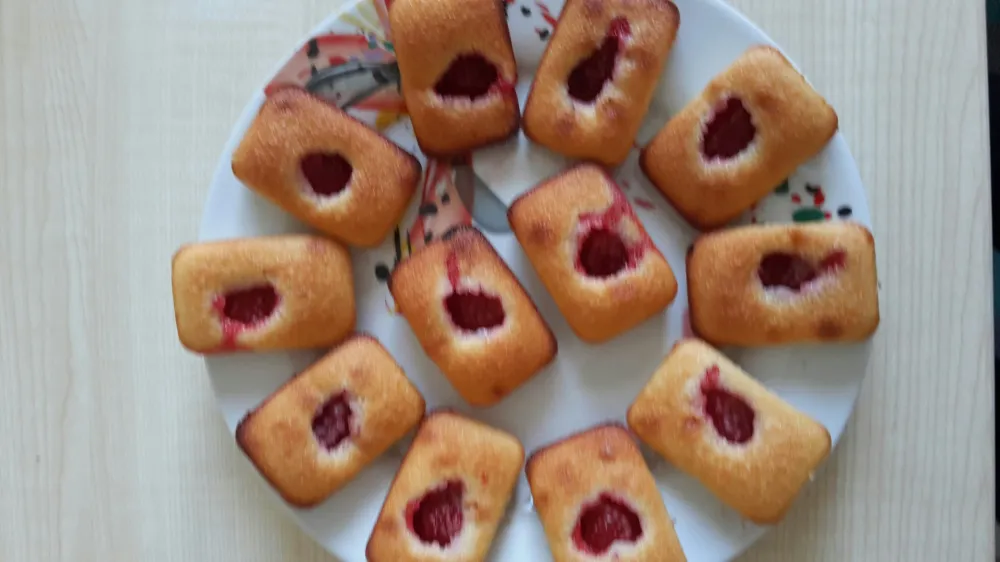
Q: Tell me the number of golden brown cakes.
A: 12